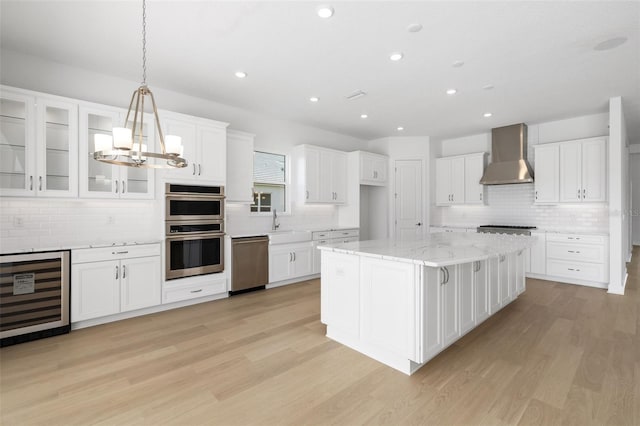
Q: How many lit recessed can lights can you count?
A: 8